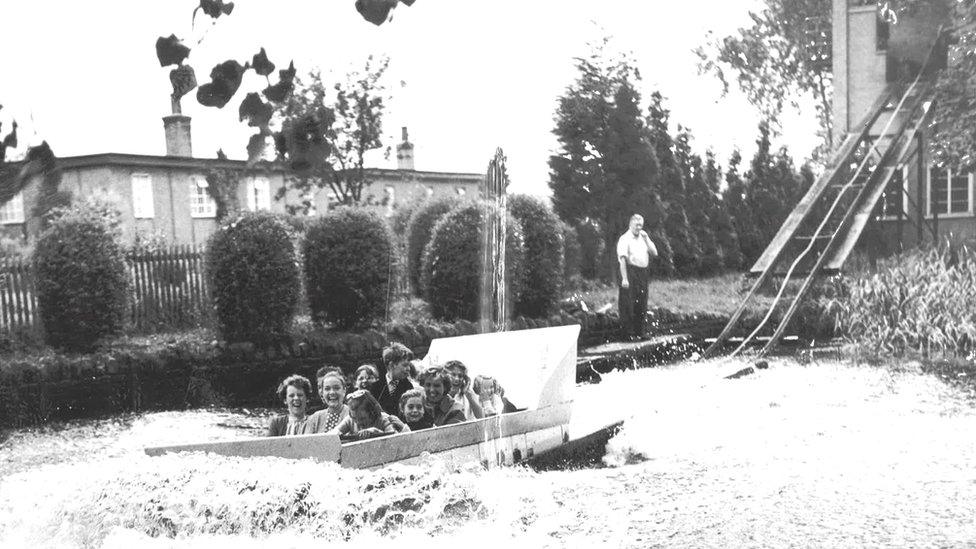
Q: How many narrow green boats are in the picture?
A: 0